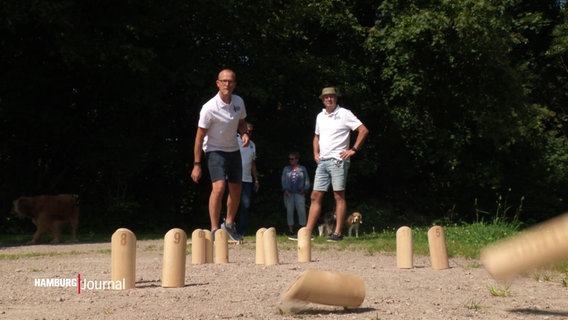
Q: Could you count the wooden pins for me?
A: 11